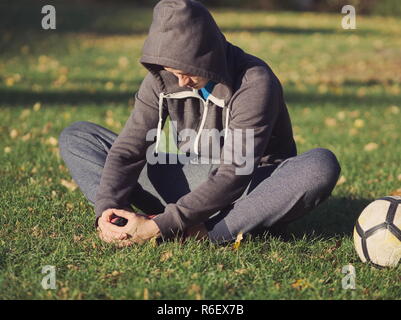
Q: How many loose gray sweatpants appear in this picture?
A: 1